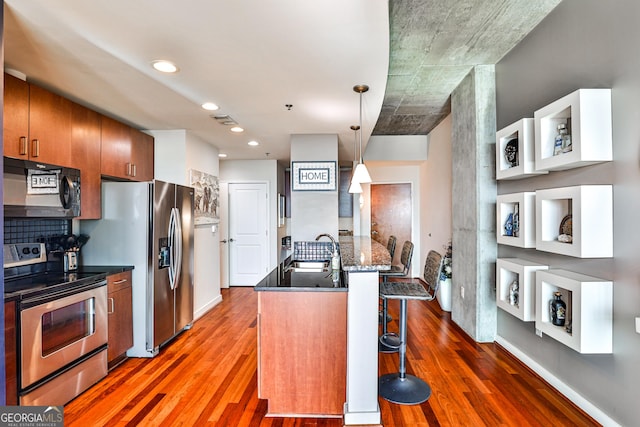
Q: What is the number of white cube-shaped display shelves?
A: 6